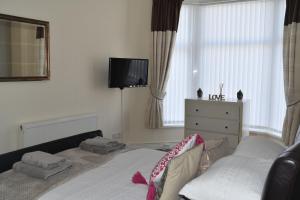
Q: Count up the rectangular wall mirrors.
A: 1